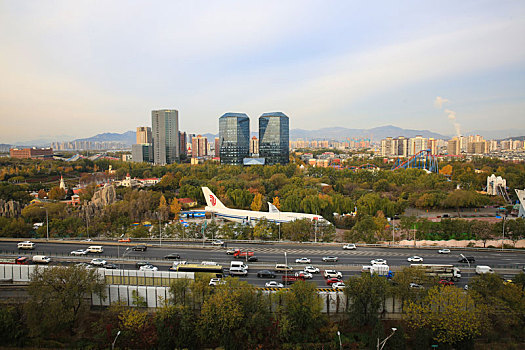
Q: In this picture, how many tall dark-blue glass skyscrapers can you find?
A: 2